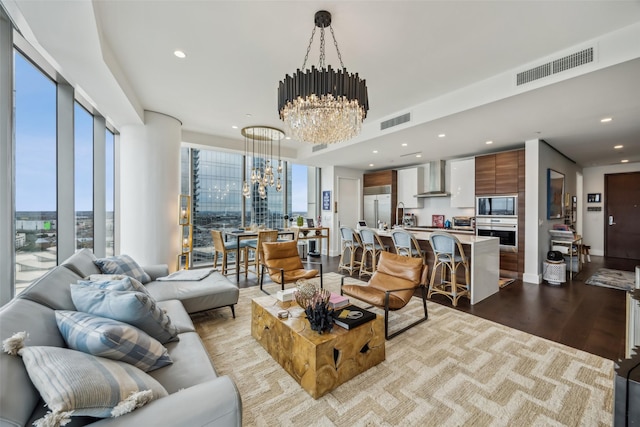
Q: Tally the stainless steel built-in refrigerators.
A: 1